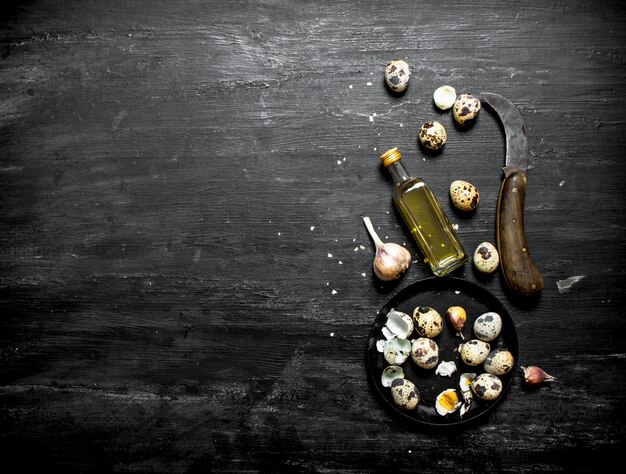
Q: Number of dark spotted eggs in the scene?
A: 12